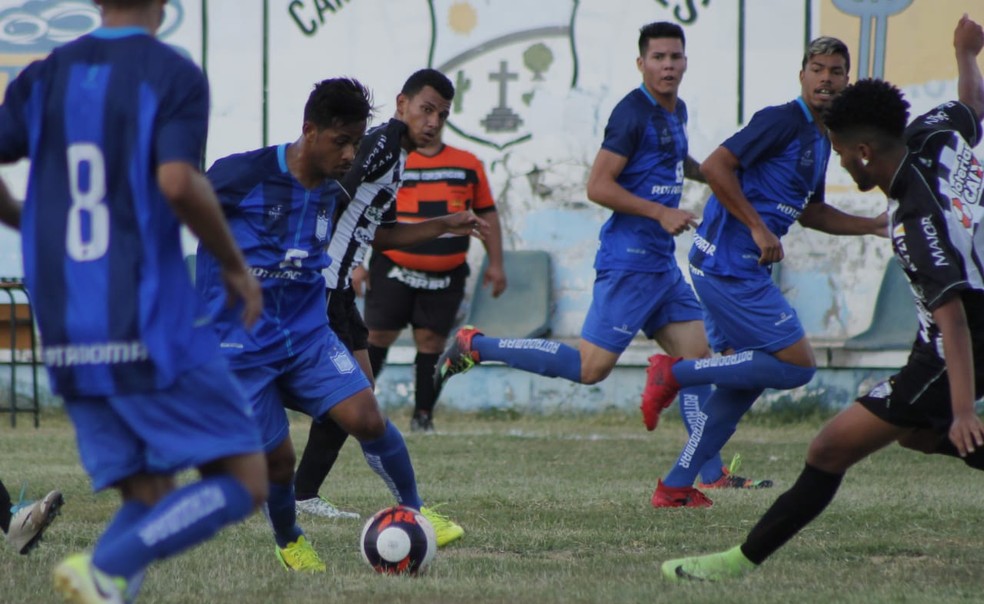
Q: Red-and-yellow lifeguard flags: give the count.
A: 0